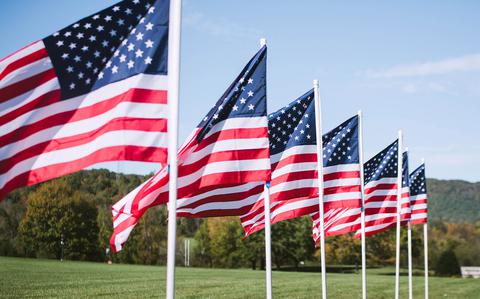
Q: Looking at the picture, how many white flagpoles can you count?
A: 7